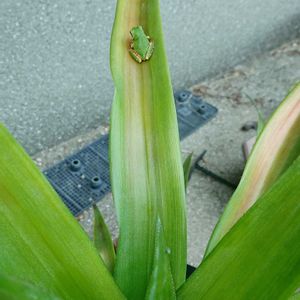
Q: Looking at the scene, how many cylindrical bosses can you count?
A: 4